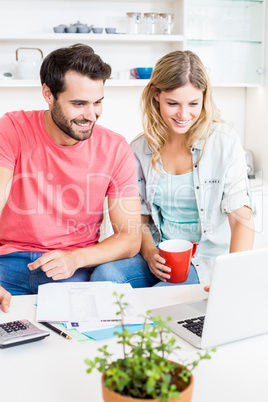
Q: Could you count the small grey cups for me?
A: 5